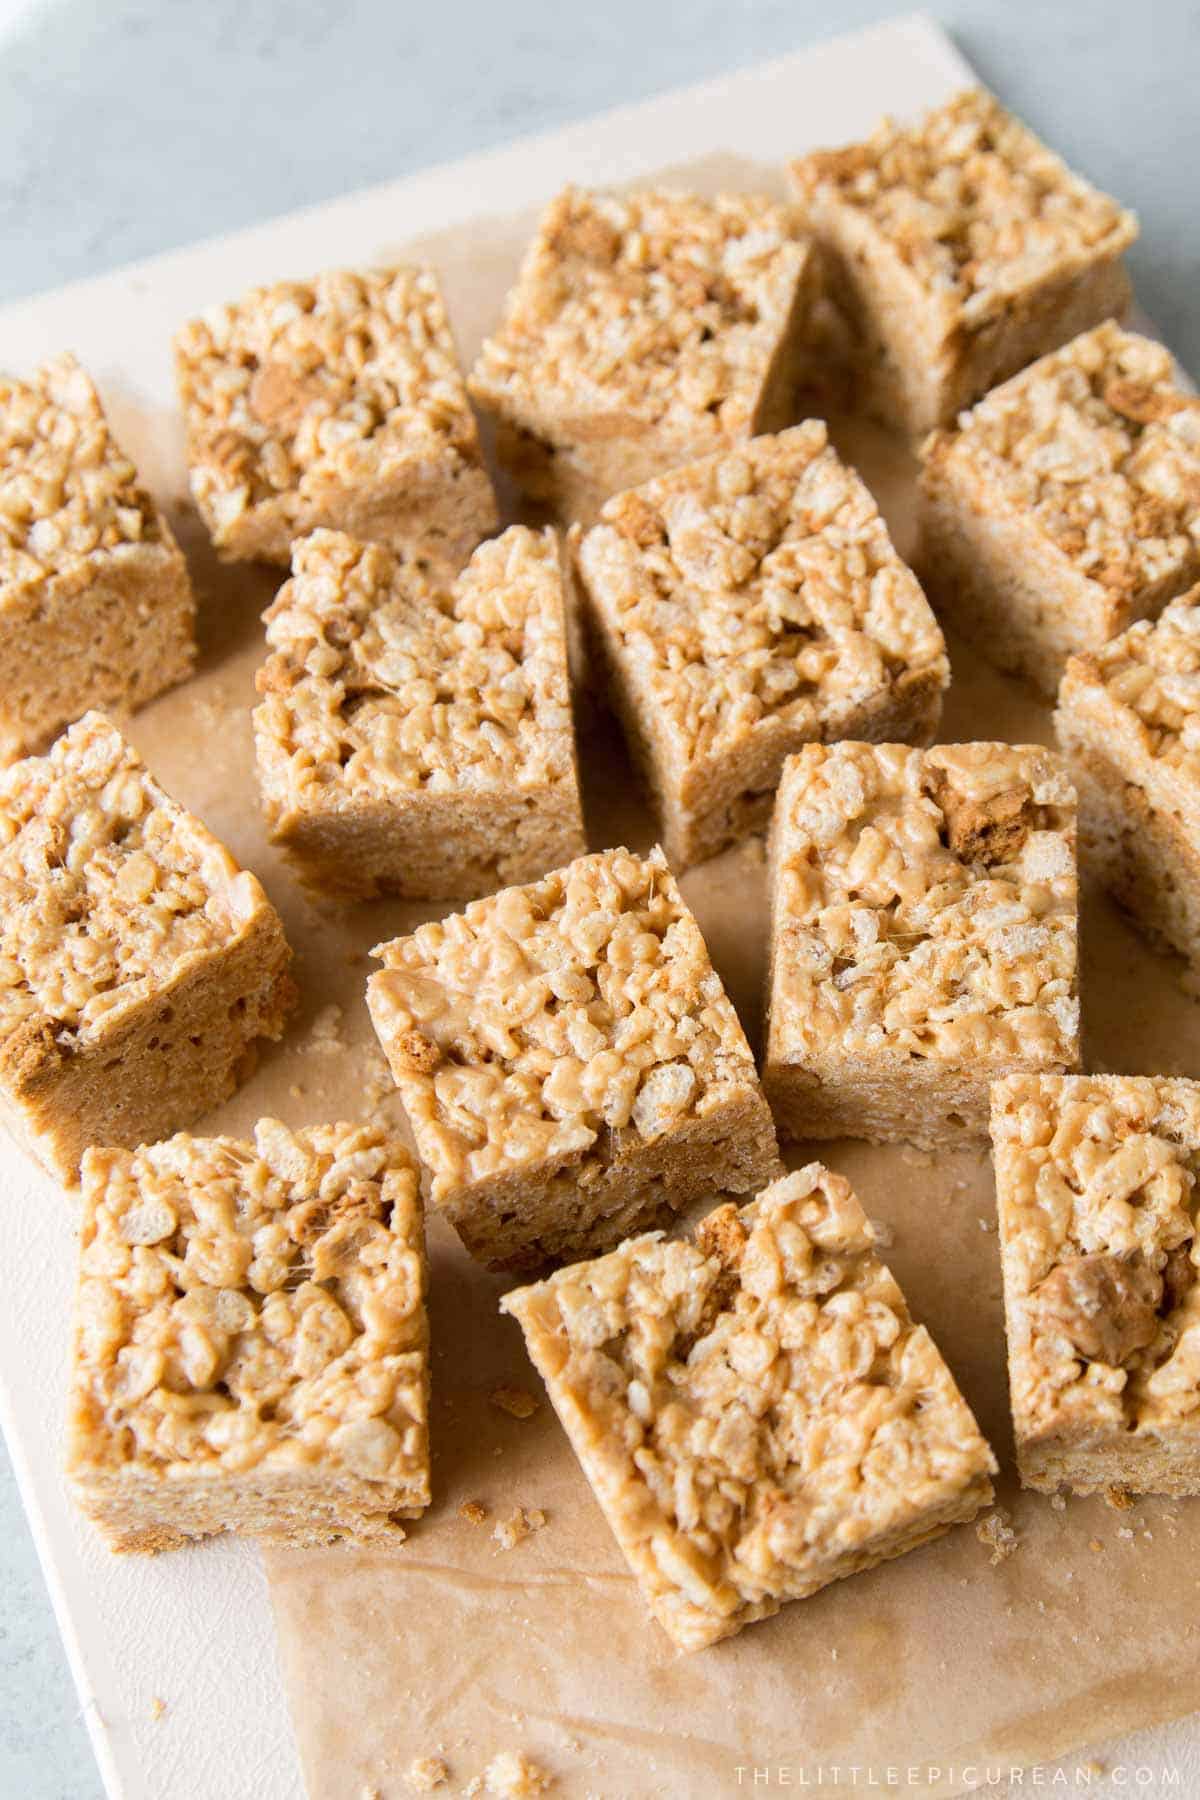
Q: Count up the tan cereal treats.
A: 14